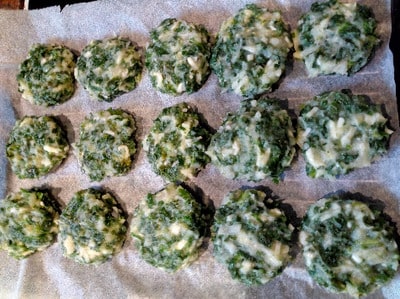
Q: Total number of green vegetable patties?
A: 15